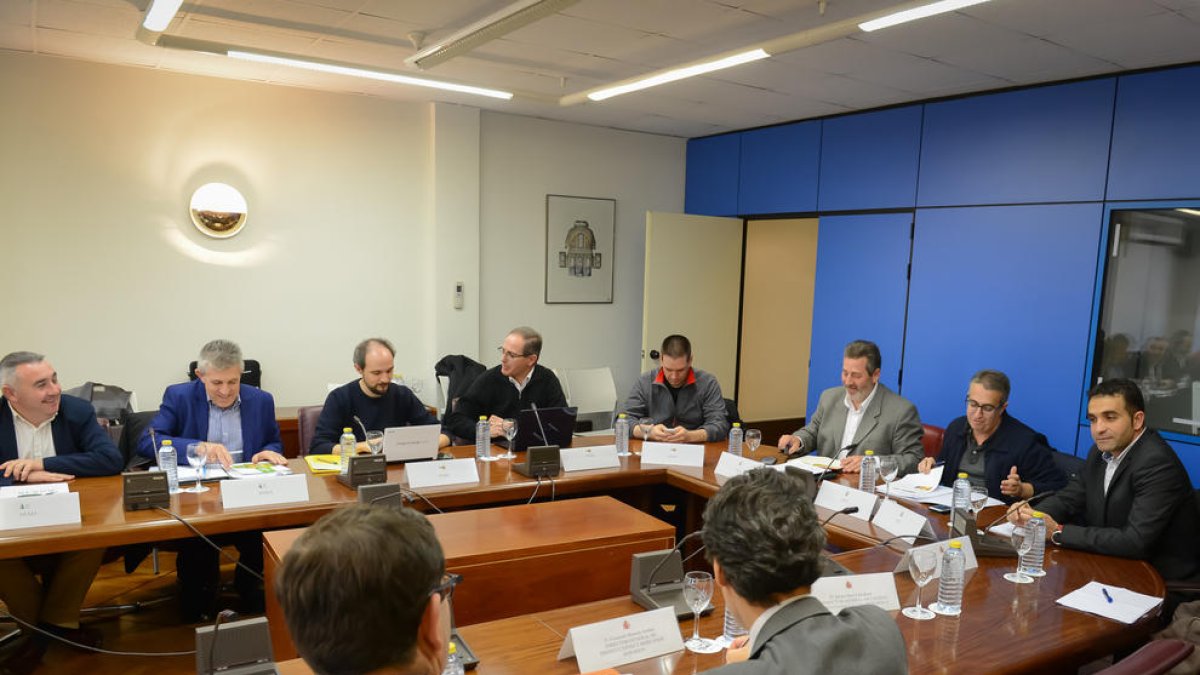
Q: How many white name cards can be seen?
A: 11